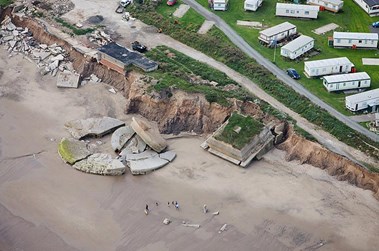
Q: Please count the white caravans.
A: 11